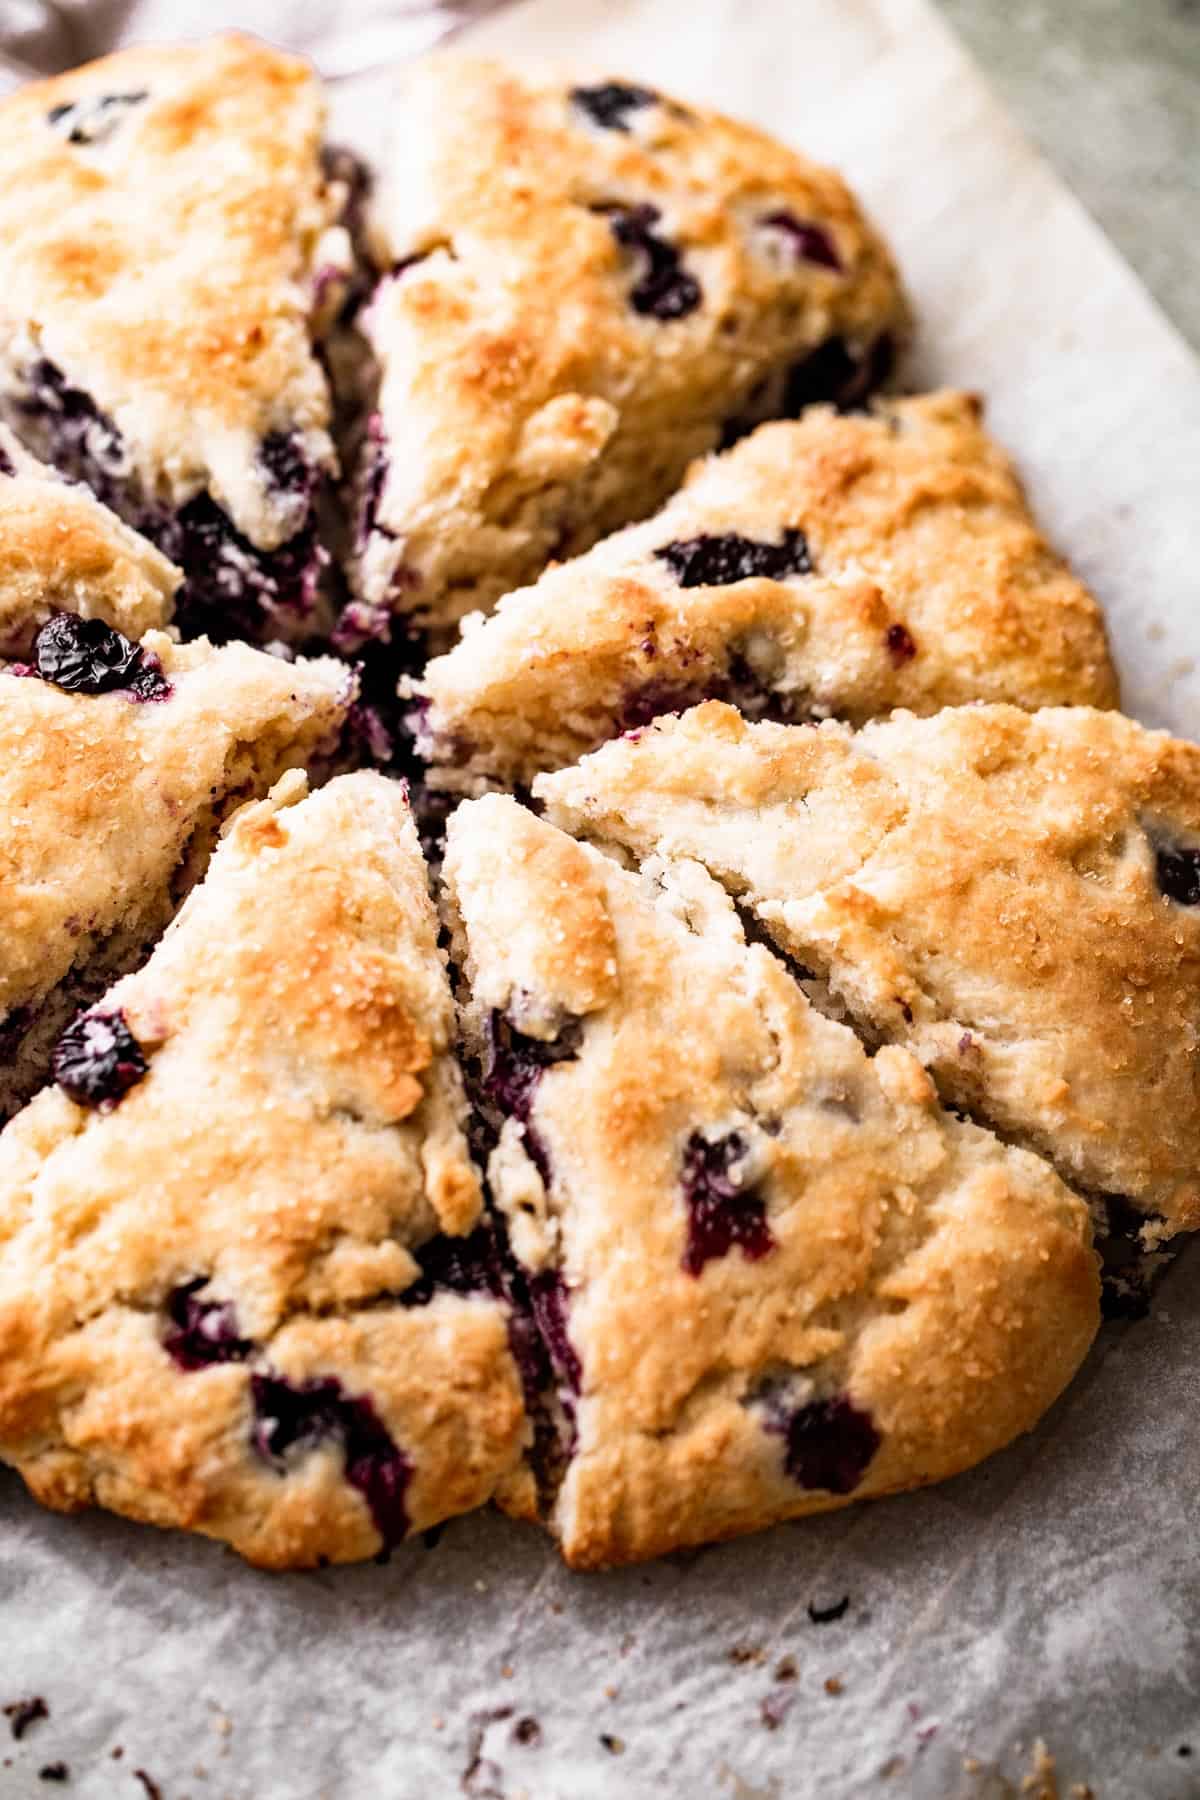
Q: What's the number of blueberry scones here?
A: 8